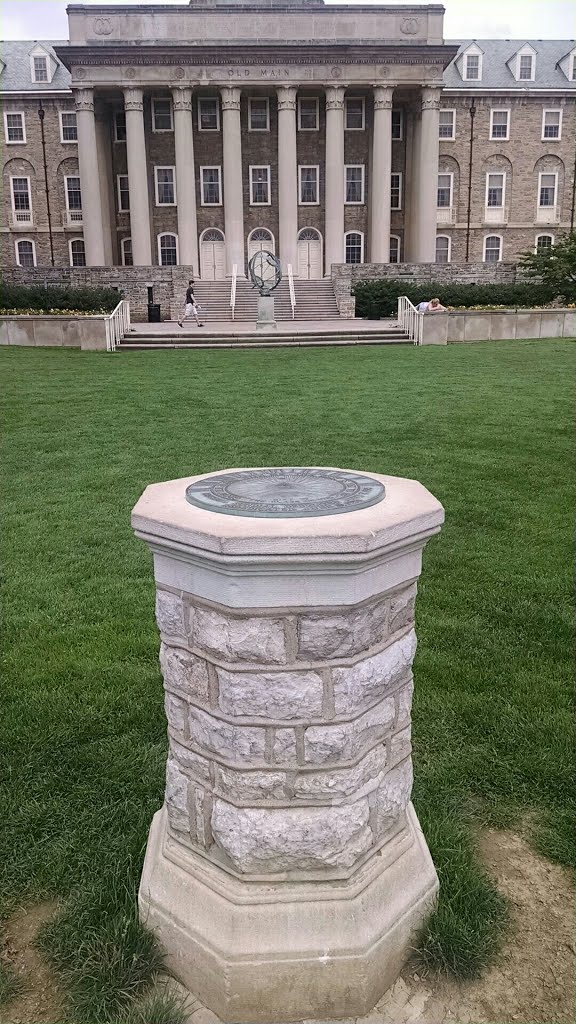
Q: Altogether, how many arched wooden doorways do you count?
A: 3